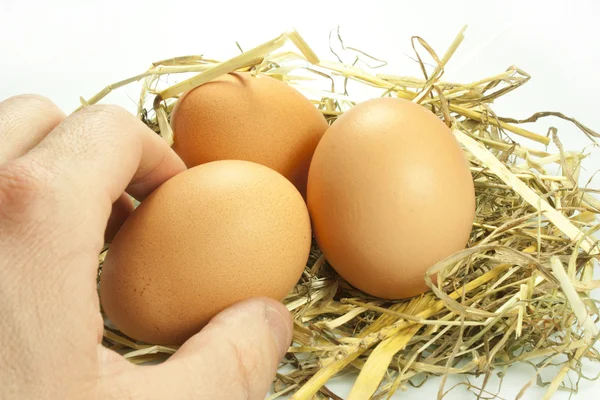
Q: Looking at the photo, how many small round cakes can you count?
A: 0